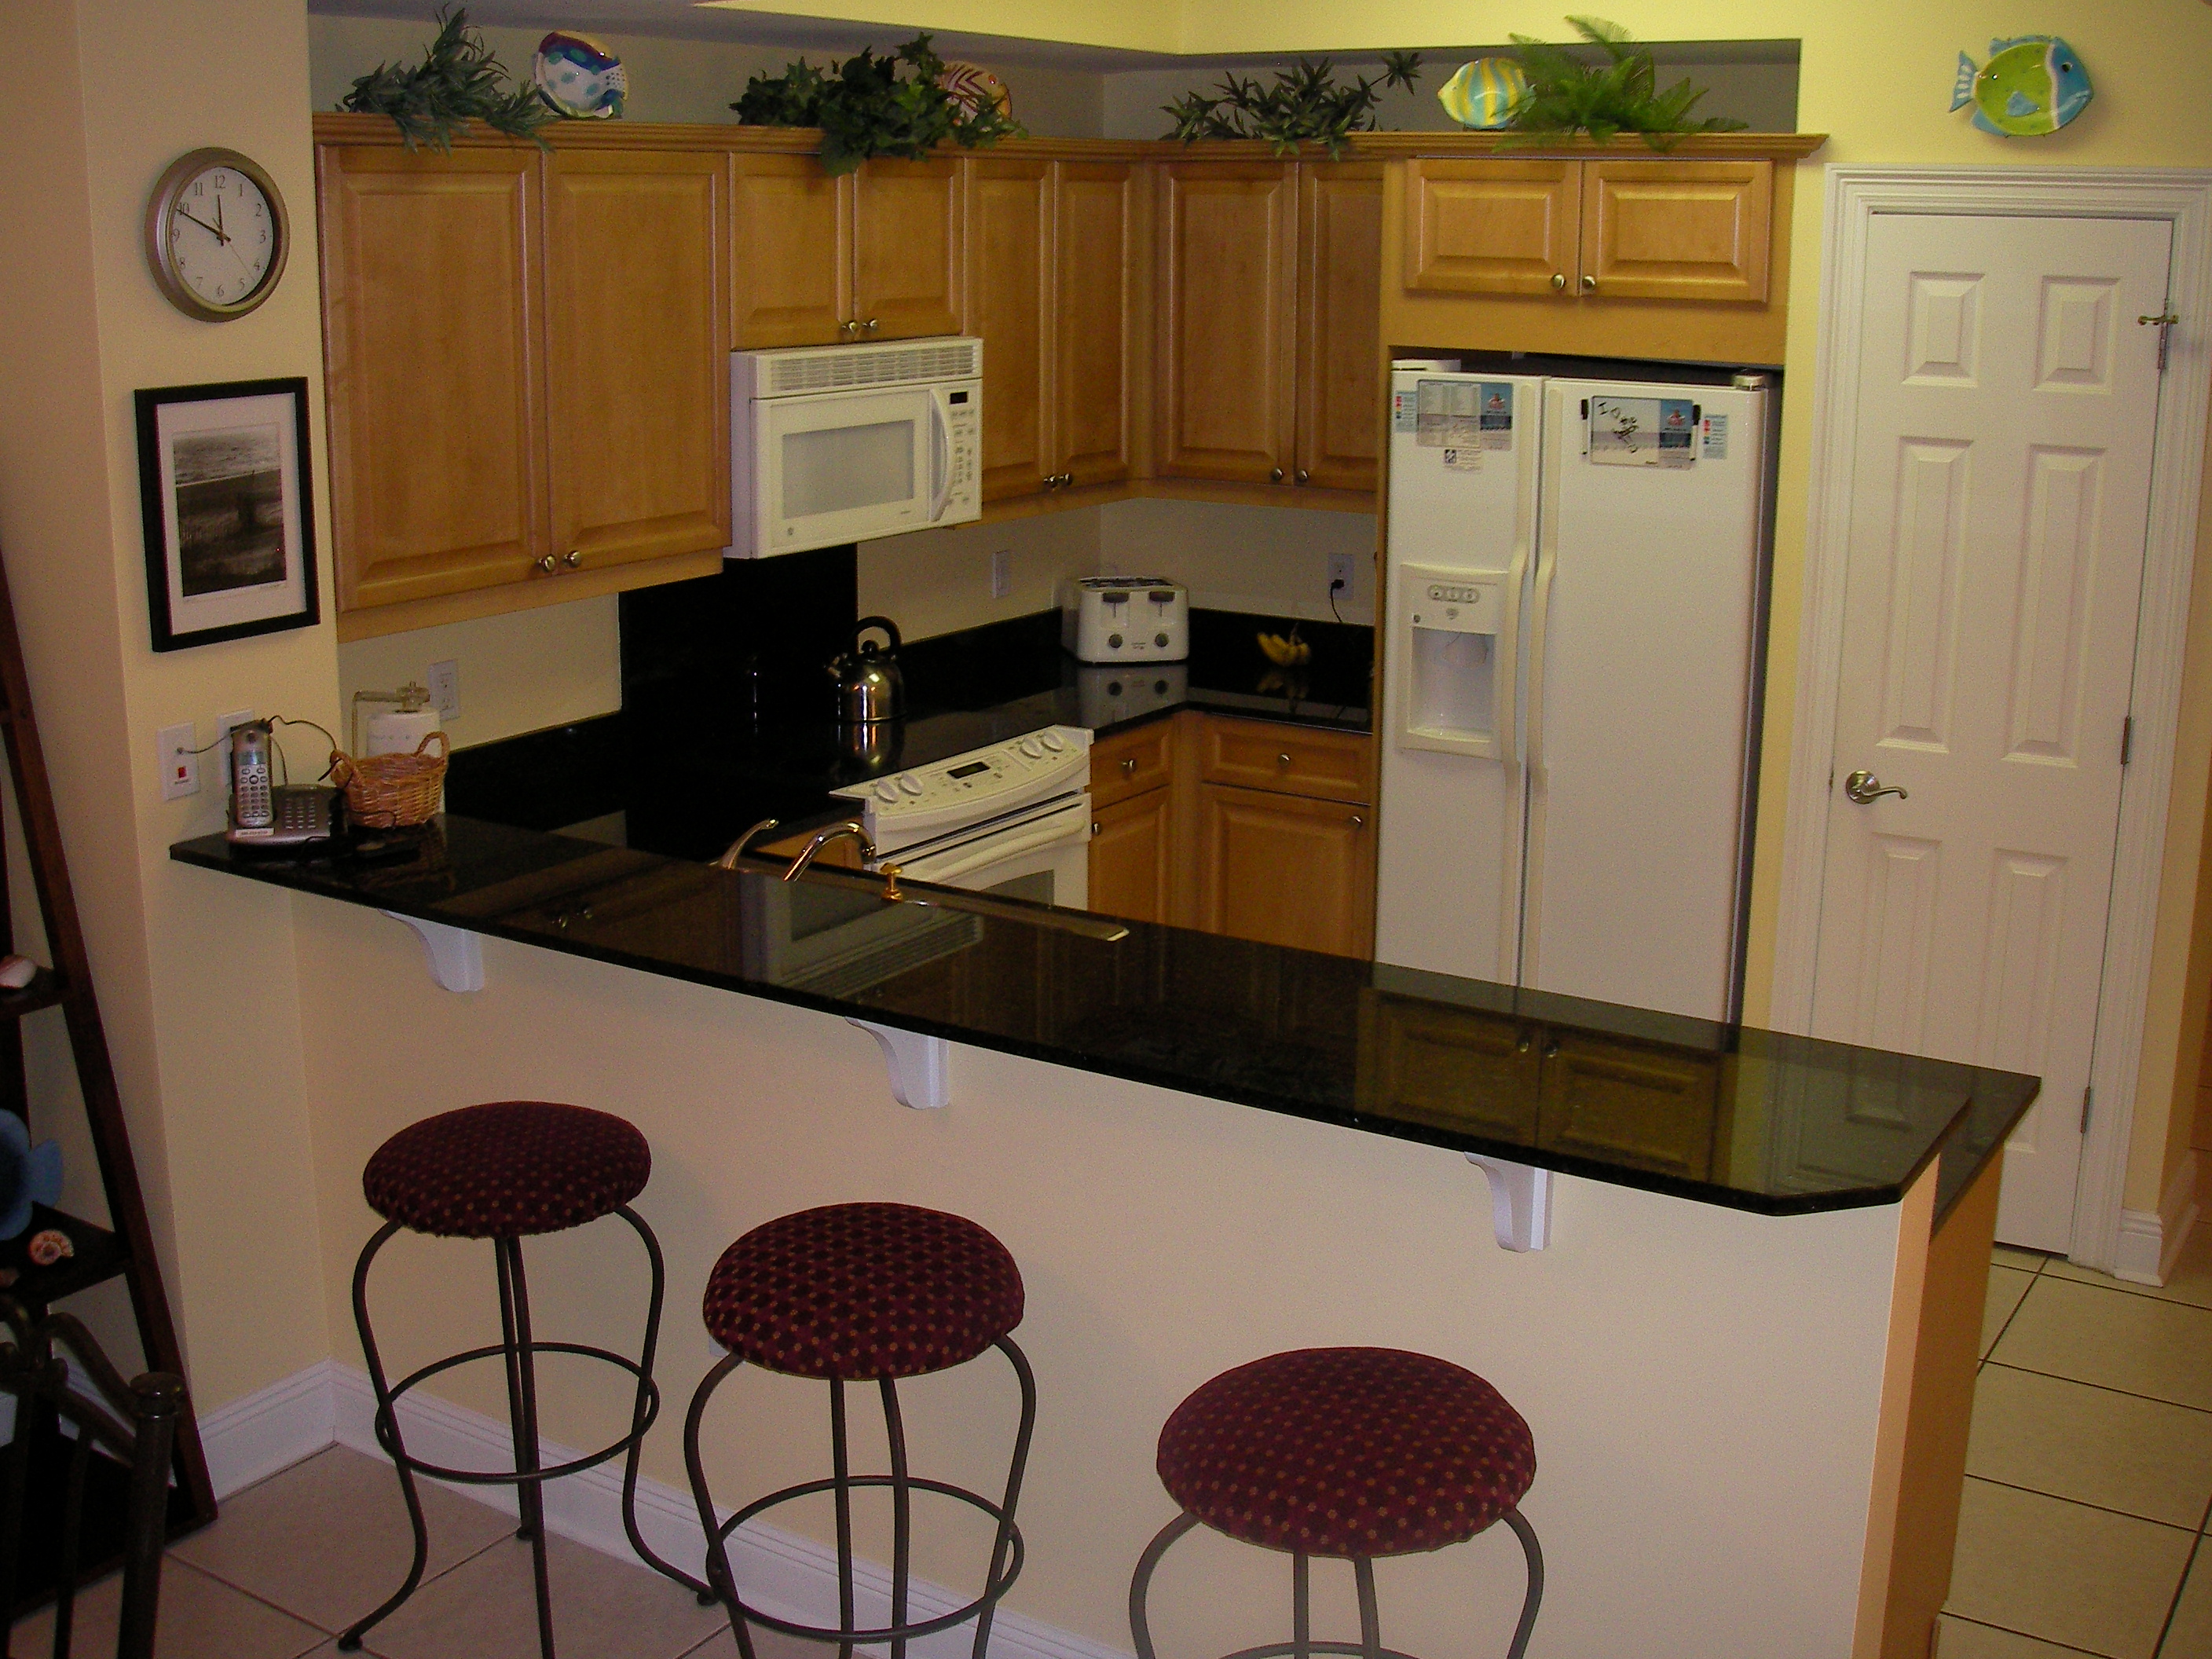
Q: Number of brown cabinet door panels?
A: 12